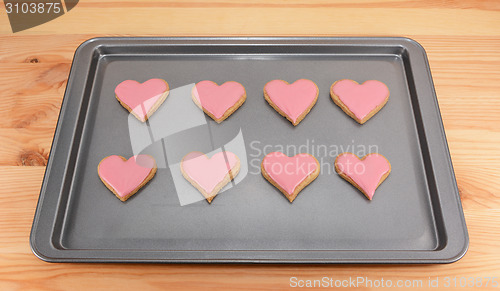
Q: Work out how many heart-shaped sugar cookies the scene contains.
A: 8